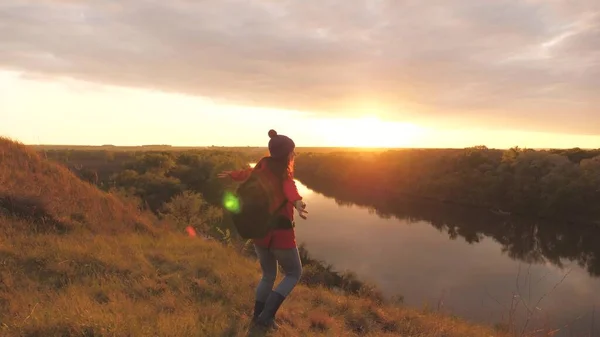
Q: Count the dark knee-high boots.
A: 2